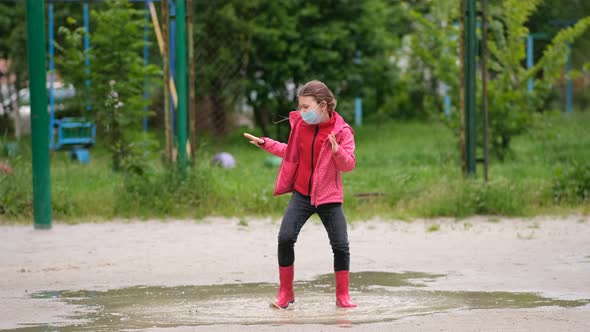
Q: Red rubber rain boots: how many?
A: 2